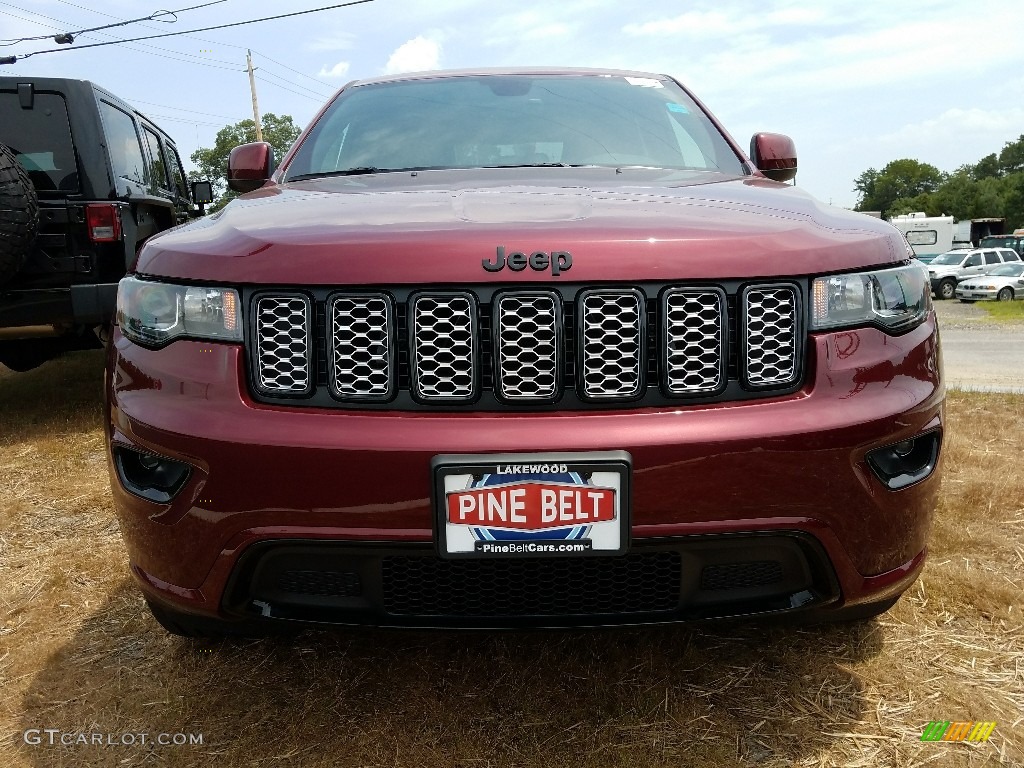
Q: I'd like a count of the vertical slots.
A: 7